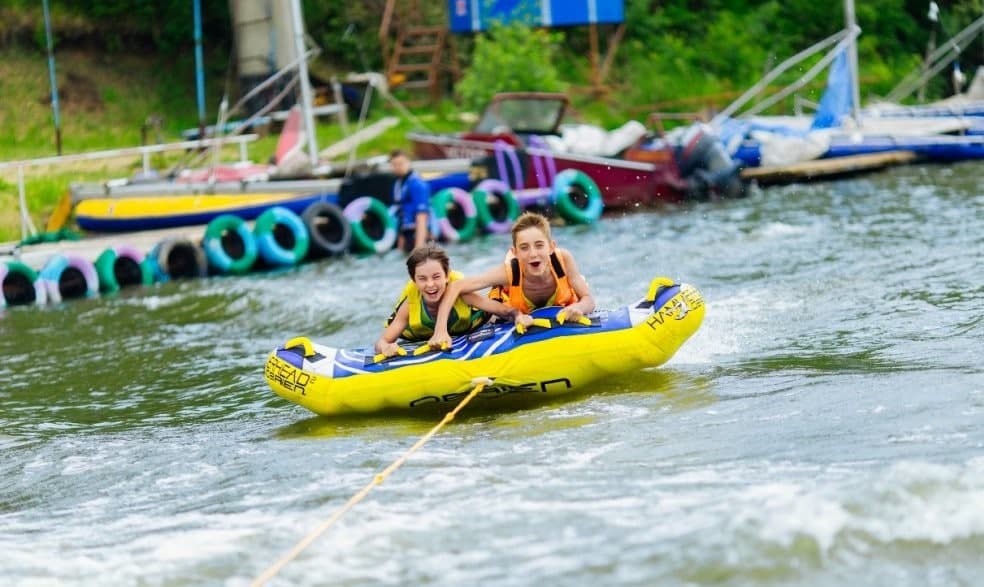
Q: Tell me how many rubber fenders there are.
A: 11